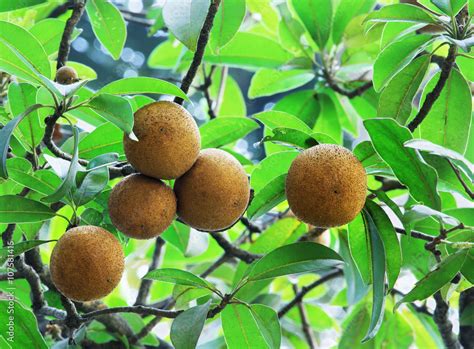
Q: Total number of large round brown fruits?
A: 5